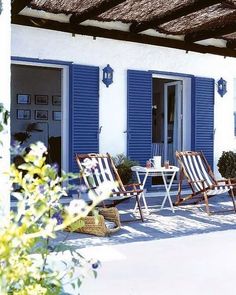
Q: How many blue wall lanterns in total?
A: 2